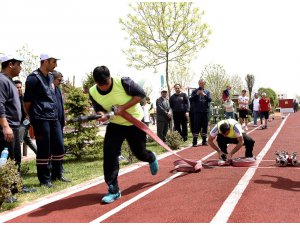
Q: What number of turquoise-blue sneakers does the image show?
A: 2